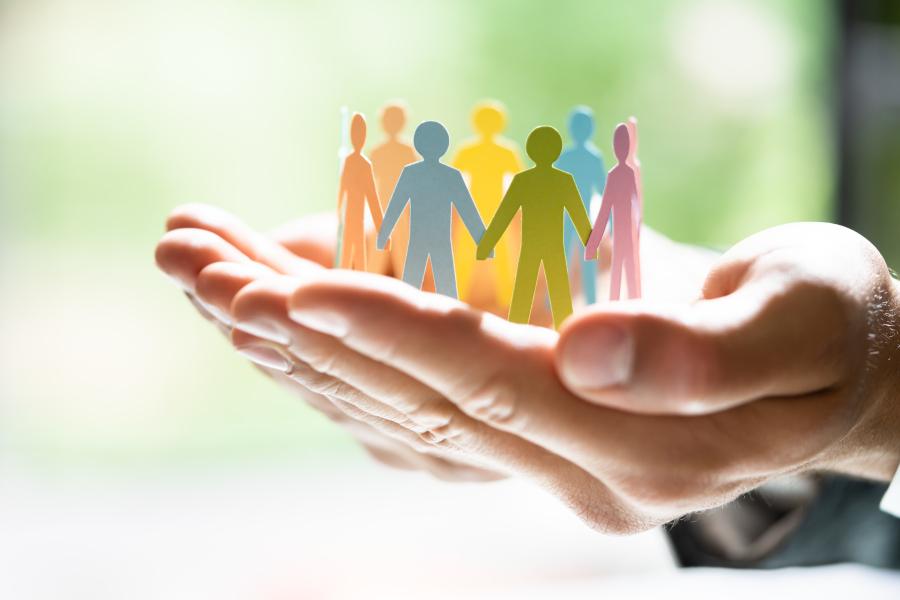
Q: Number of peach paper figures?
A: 2